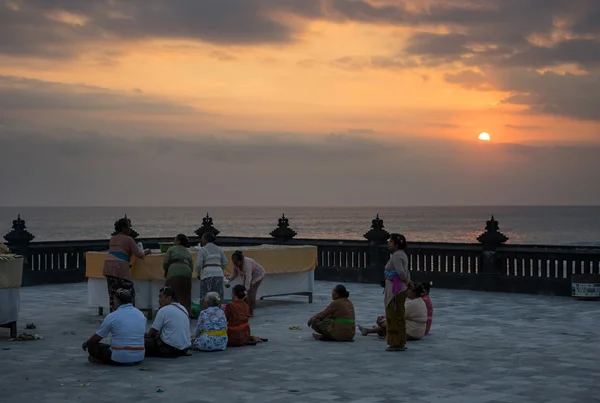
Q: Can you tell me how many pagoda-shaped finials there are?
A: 6